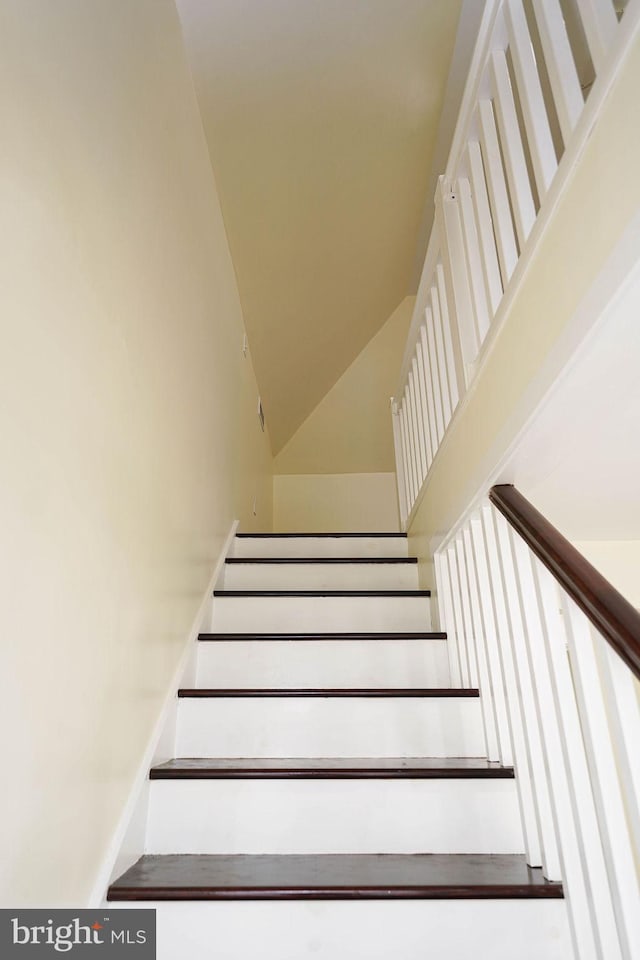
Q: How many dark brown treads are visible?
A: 7